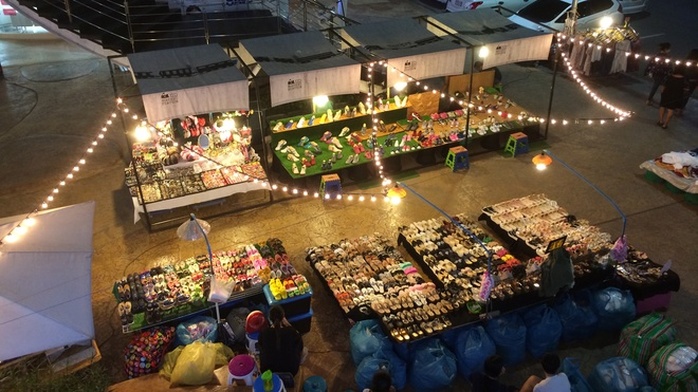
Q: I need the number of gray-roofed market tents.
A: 4